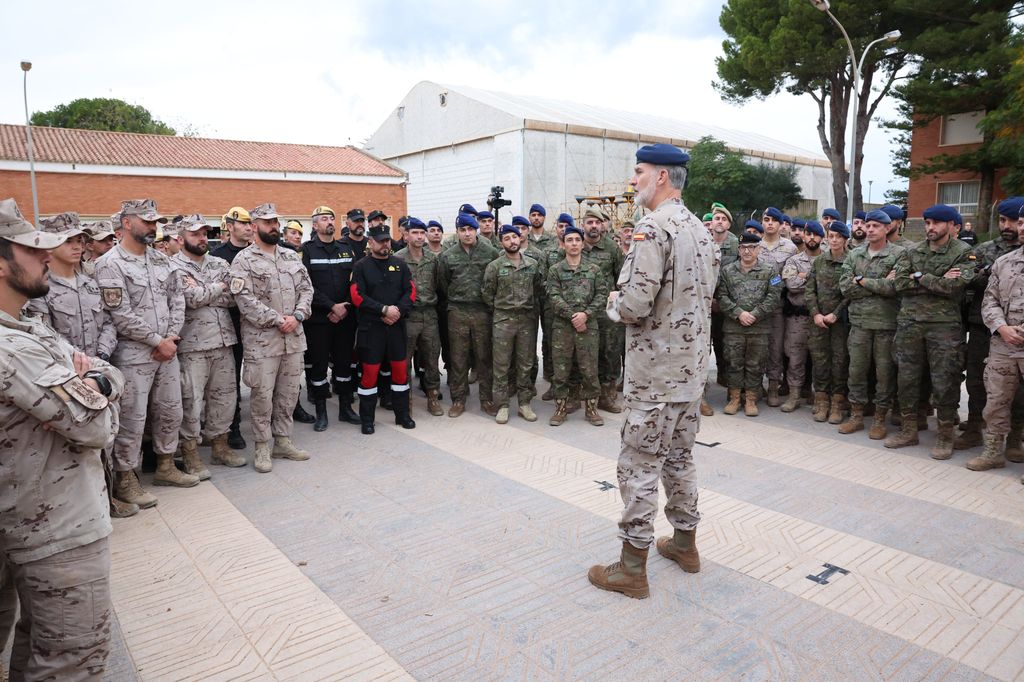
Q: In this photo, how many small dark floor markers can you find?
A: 3